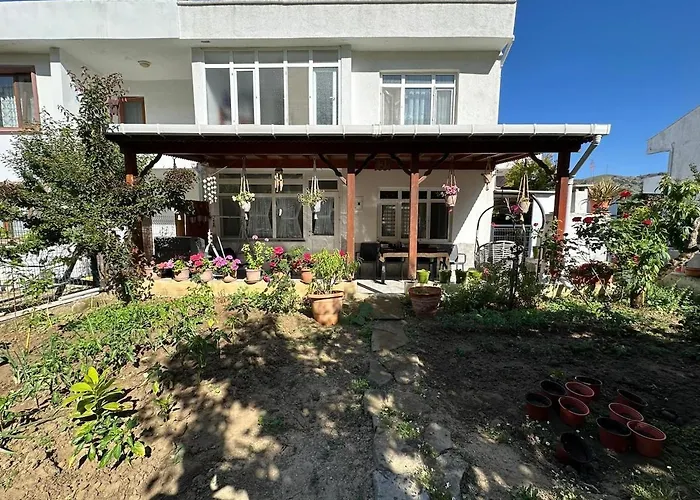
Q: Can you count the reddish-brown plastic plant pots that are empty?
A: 10